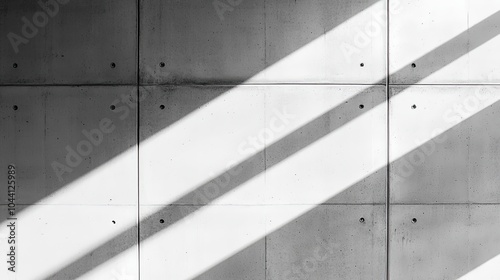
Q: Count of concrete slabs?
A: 9